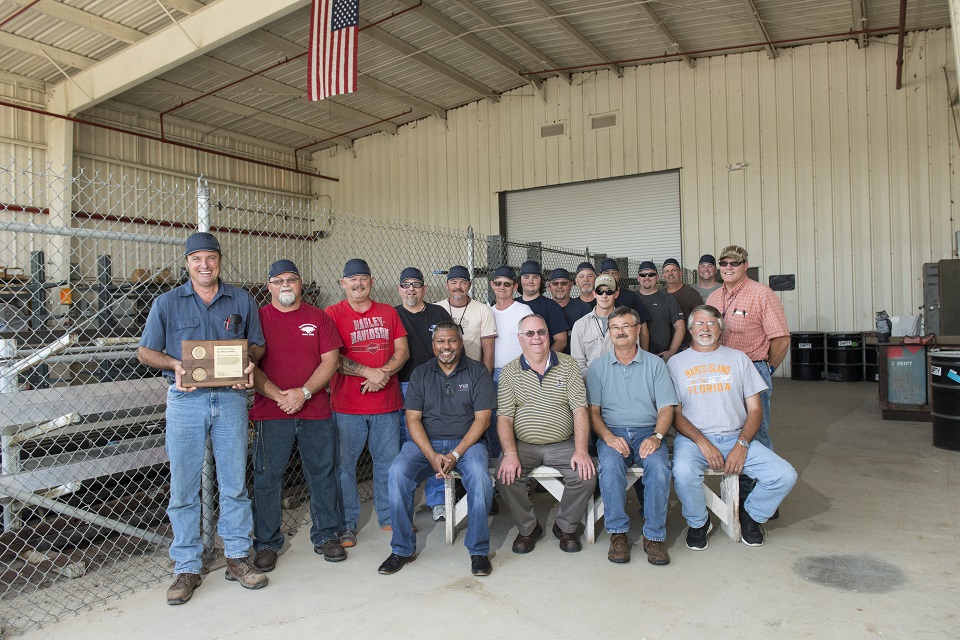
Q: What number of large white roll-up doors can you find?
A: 1